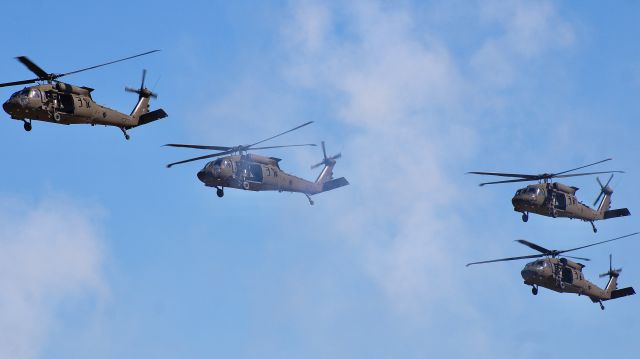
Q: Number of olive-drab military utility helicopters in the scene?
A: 4